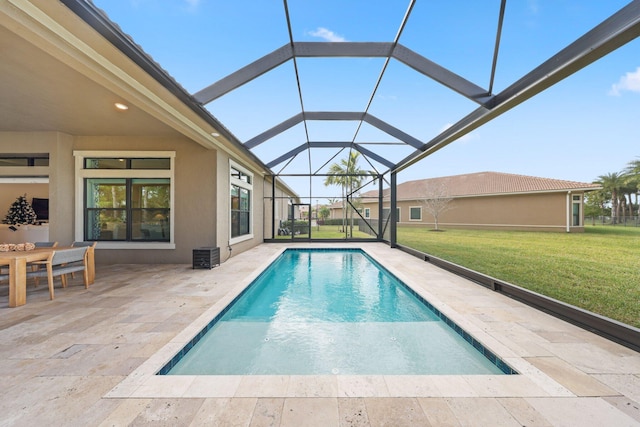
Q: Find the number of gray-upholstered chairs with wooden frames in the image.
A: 3